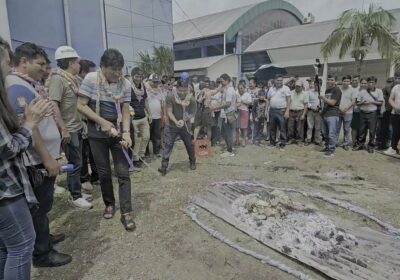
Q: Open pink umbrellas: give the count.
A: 0